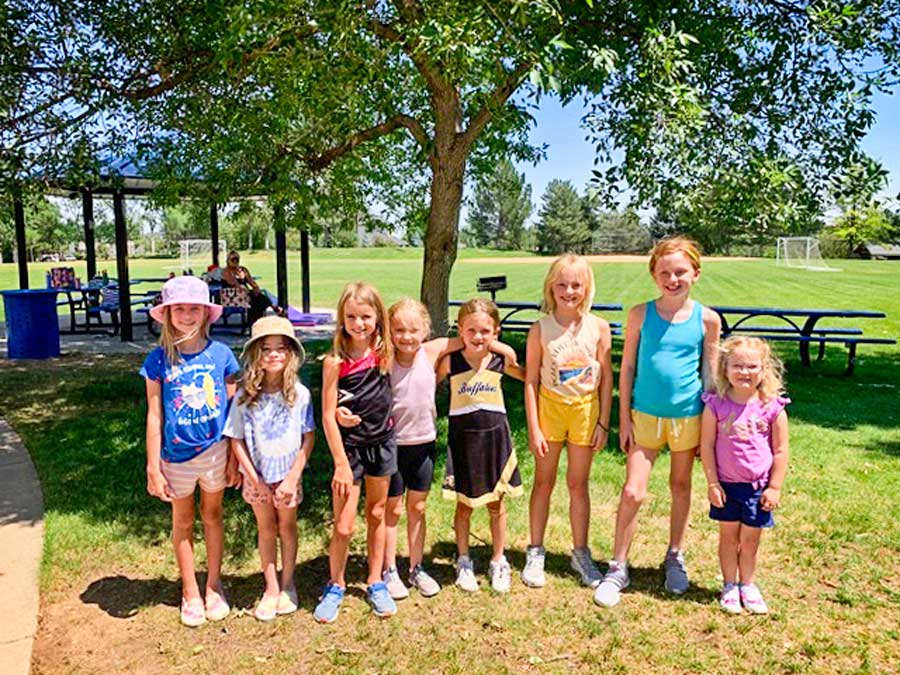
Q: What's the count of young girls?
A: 8